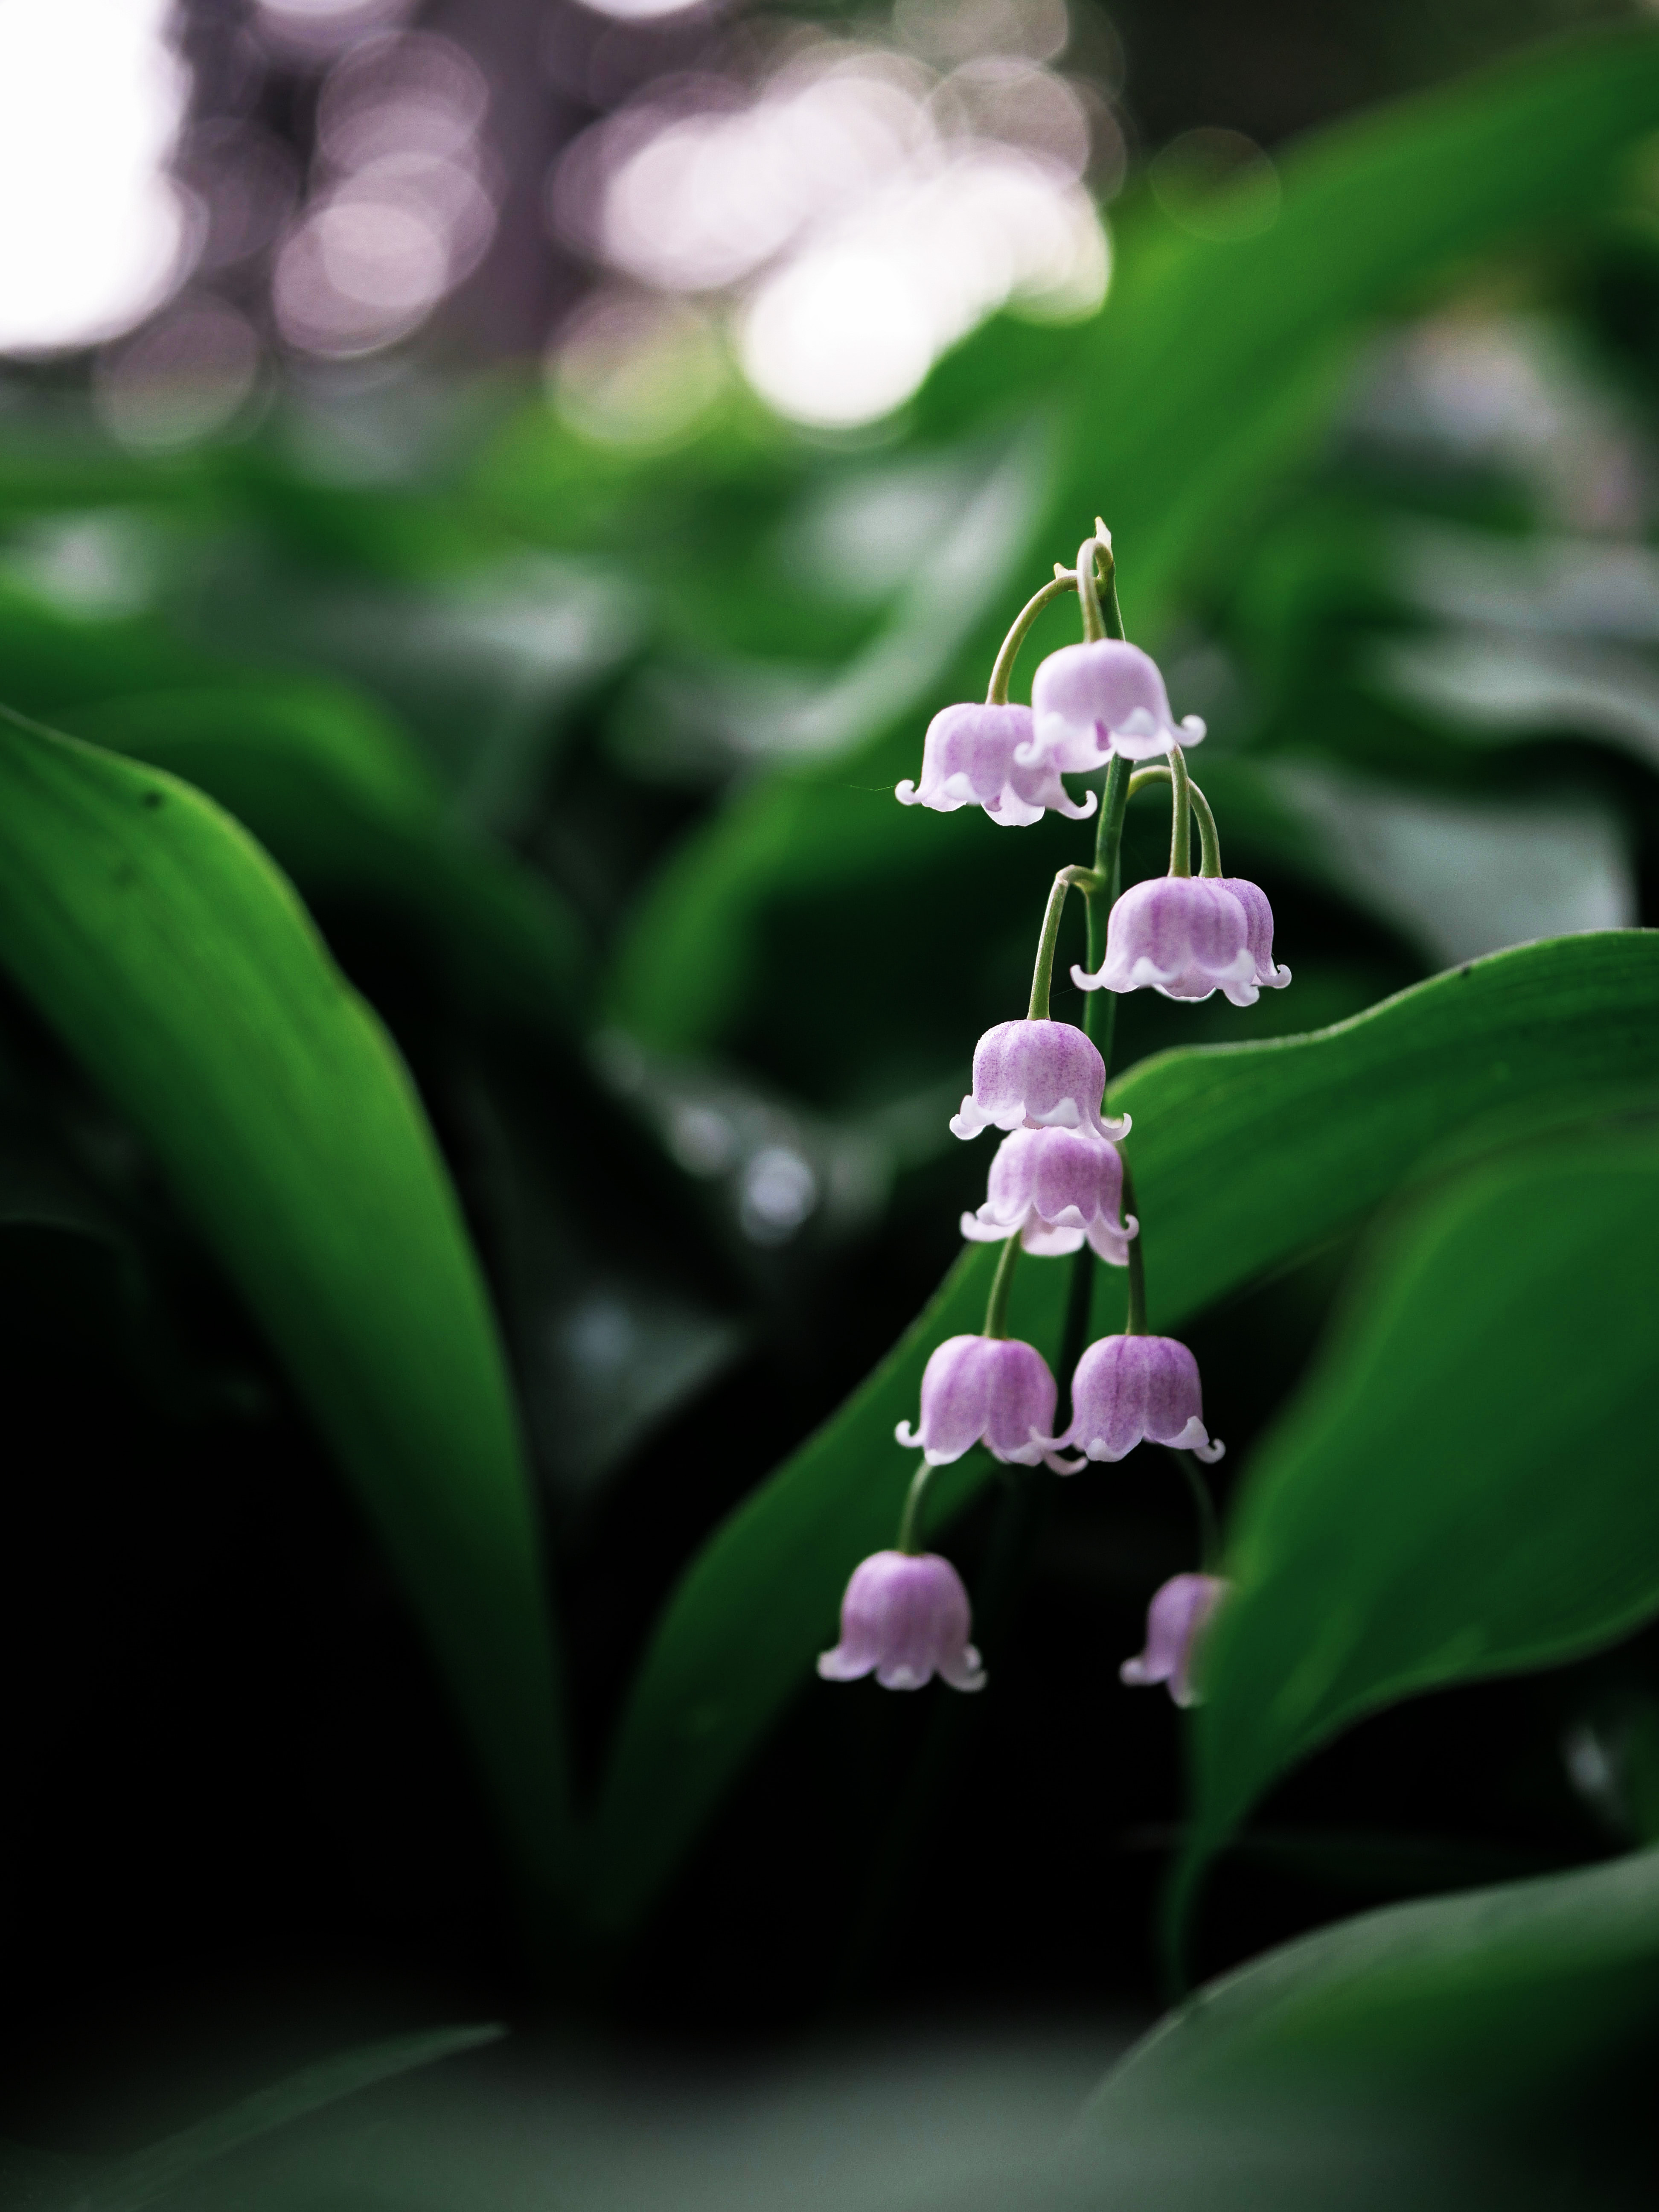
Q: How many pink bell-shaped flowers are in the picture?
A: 10